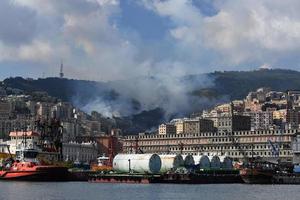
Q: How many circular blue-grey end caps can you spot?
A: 6